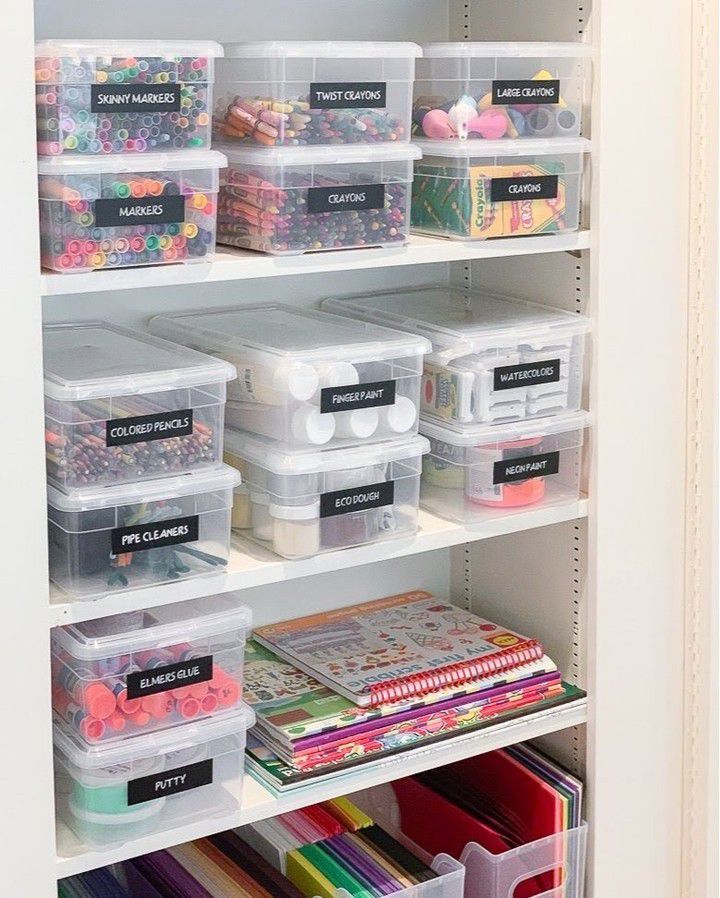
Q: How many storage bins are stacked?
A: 14